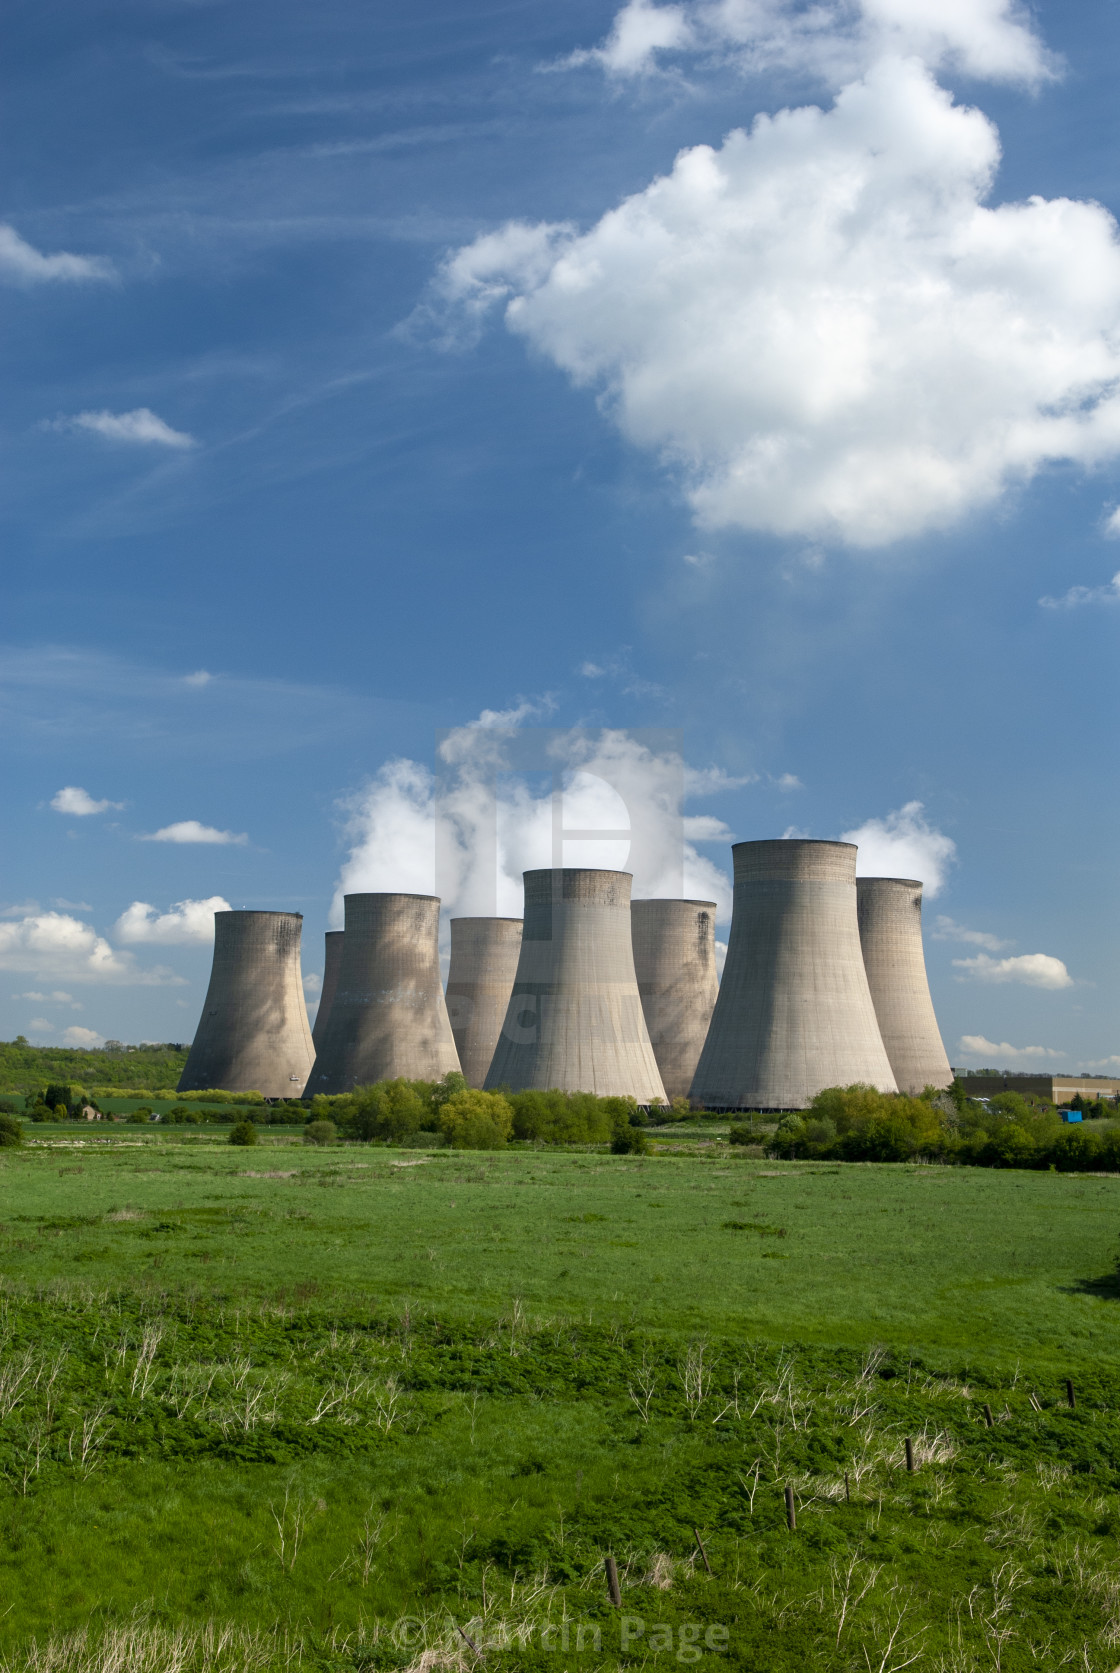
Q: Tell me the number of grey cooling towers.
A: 8